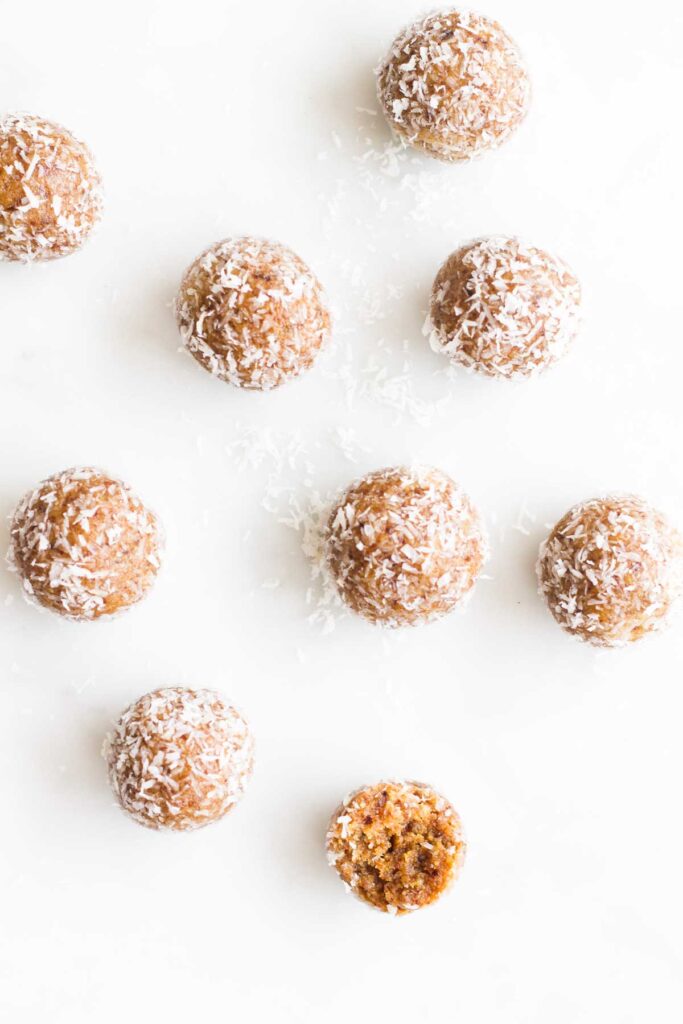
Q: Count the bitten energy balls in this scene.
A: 1